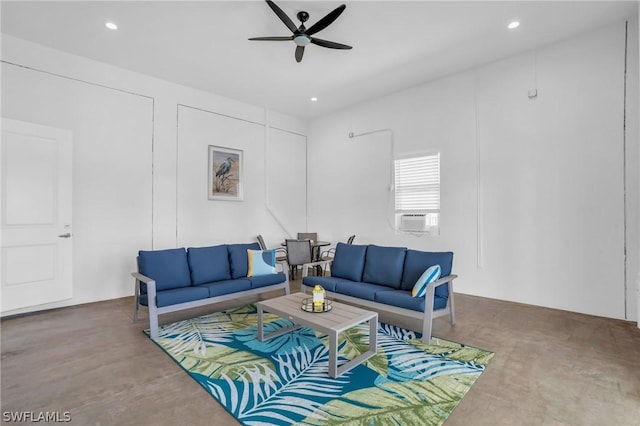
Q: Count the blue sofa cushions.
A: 12